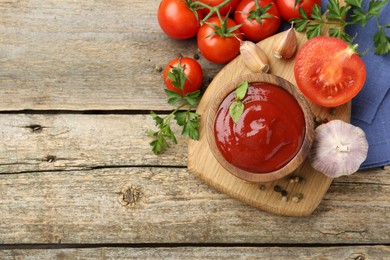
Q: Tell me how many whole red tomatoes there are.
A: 6